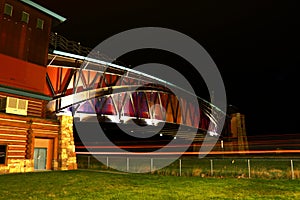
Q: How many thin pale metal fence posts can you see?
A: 8